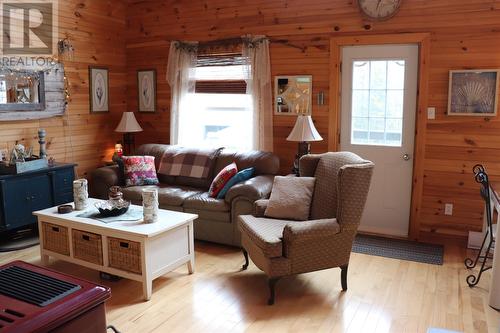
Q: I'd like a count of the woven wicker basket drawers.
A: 3